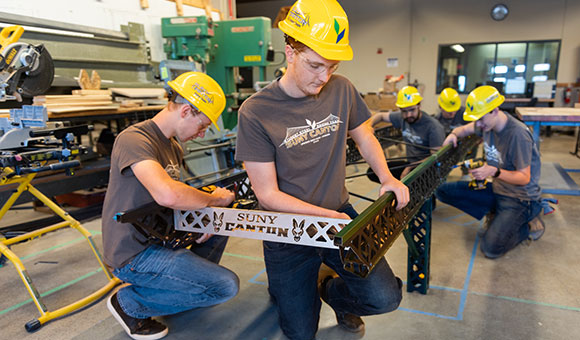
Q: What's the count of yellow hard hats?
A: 5